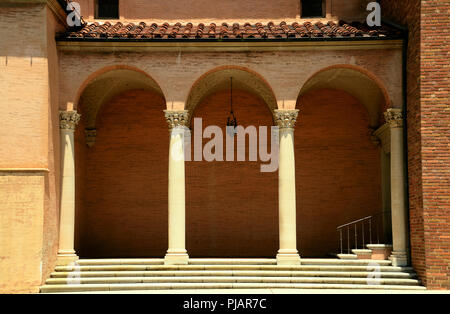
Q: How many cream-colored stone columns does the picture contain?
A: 4